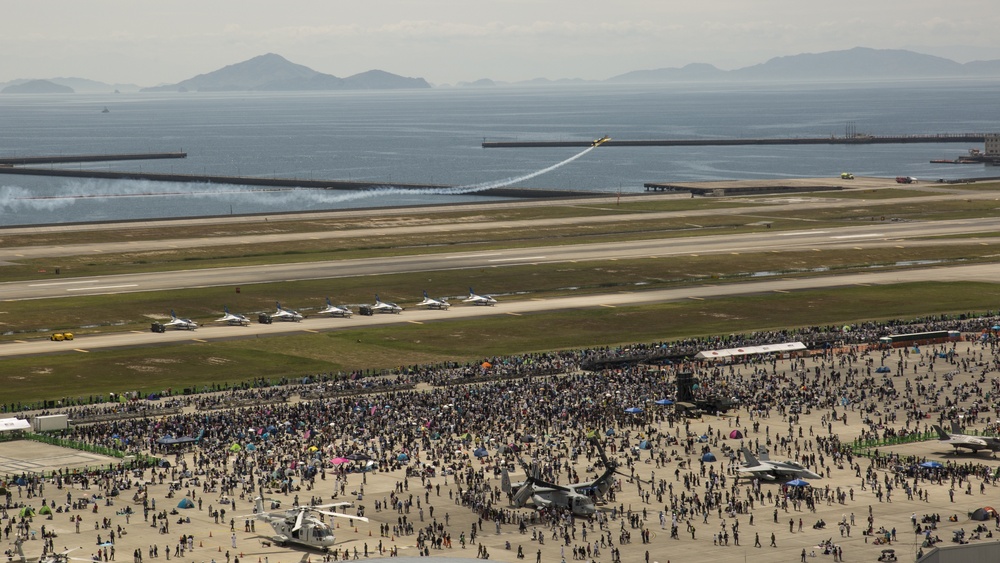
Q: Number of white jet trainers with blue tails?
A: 7